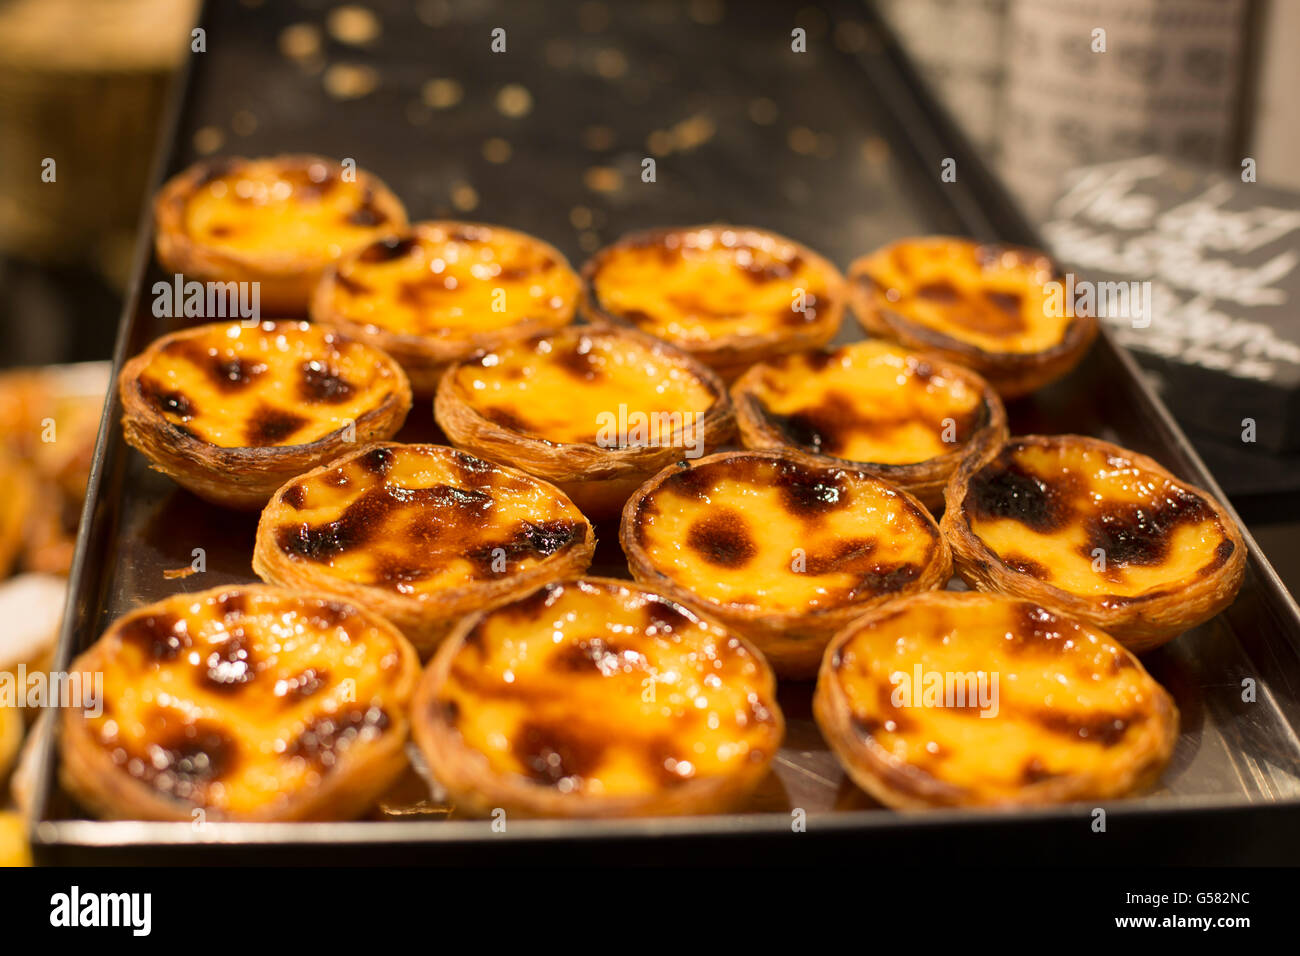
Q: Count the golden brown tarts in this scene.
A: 13